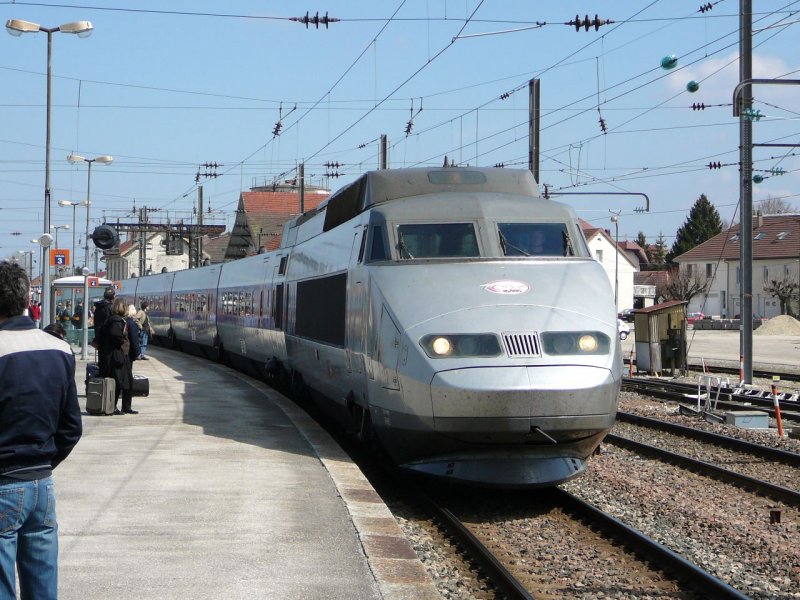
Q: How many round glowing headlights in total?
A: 2